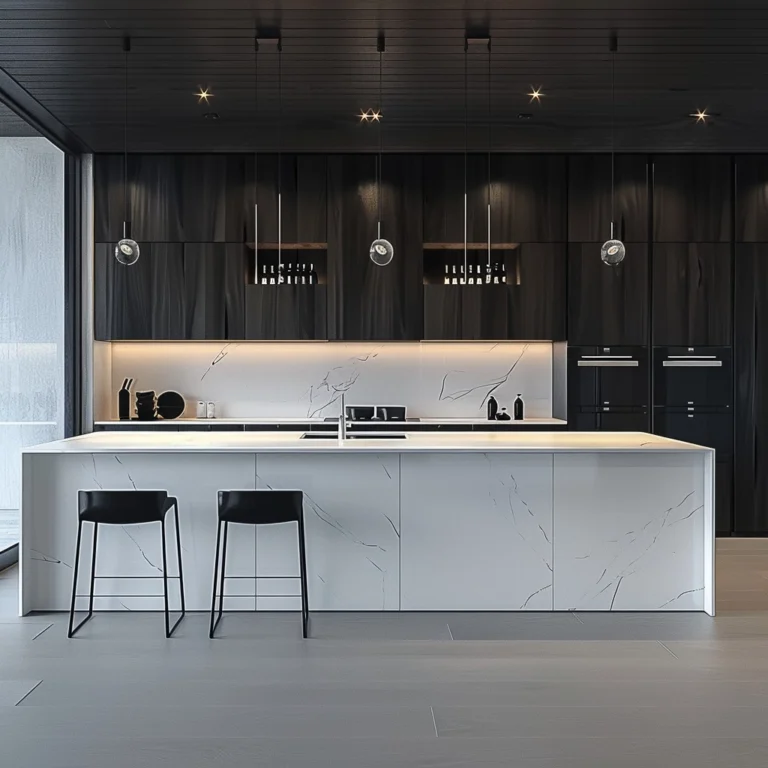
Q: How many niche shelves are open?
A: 2